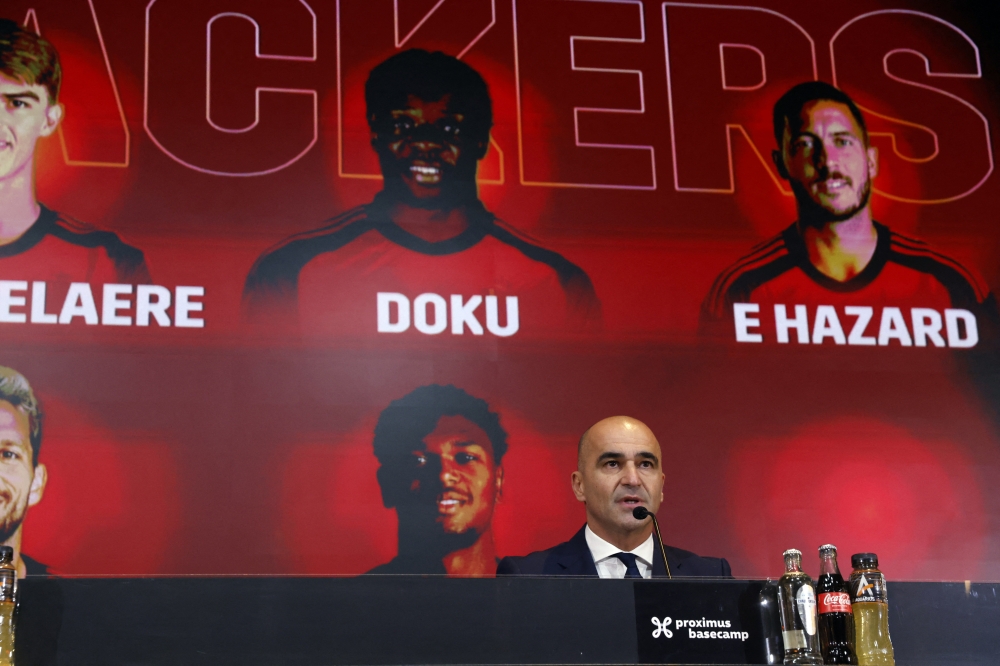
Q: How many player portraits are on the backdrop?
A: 5